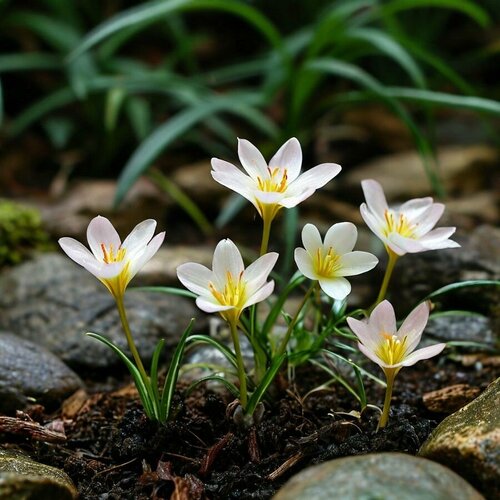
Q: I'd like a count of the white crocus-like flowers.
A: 6